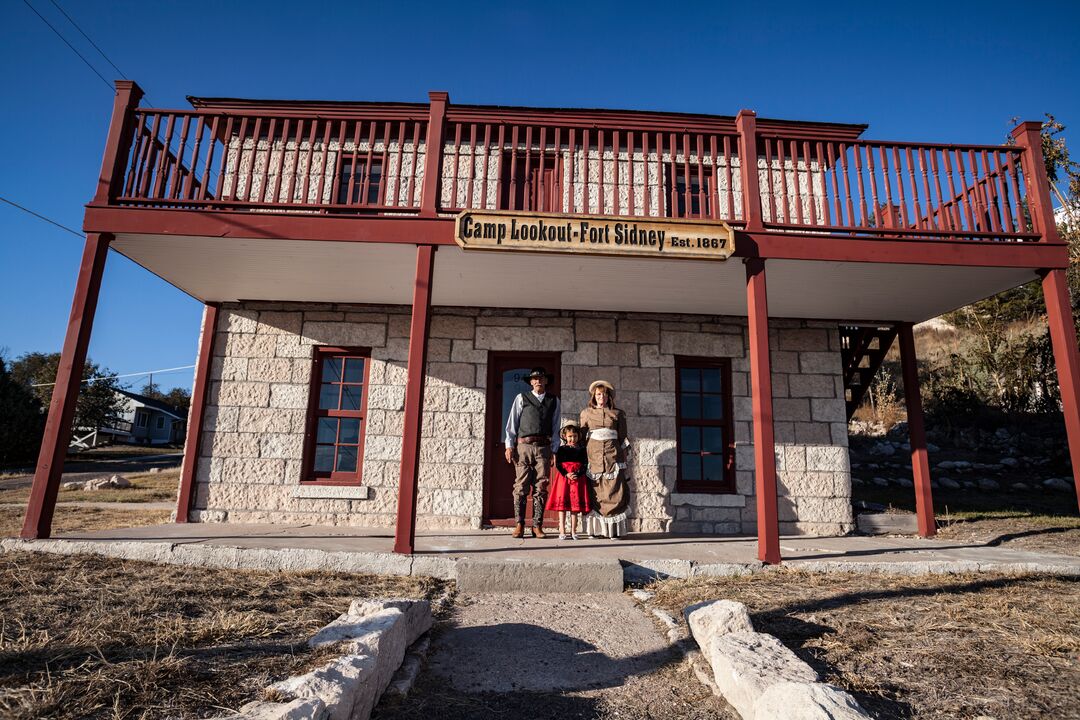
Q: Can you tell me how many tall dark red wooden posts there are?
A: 6